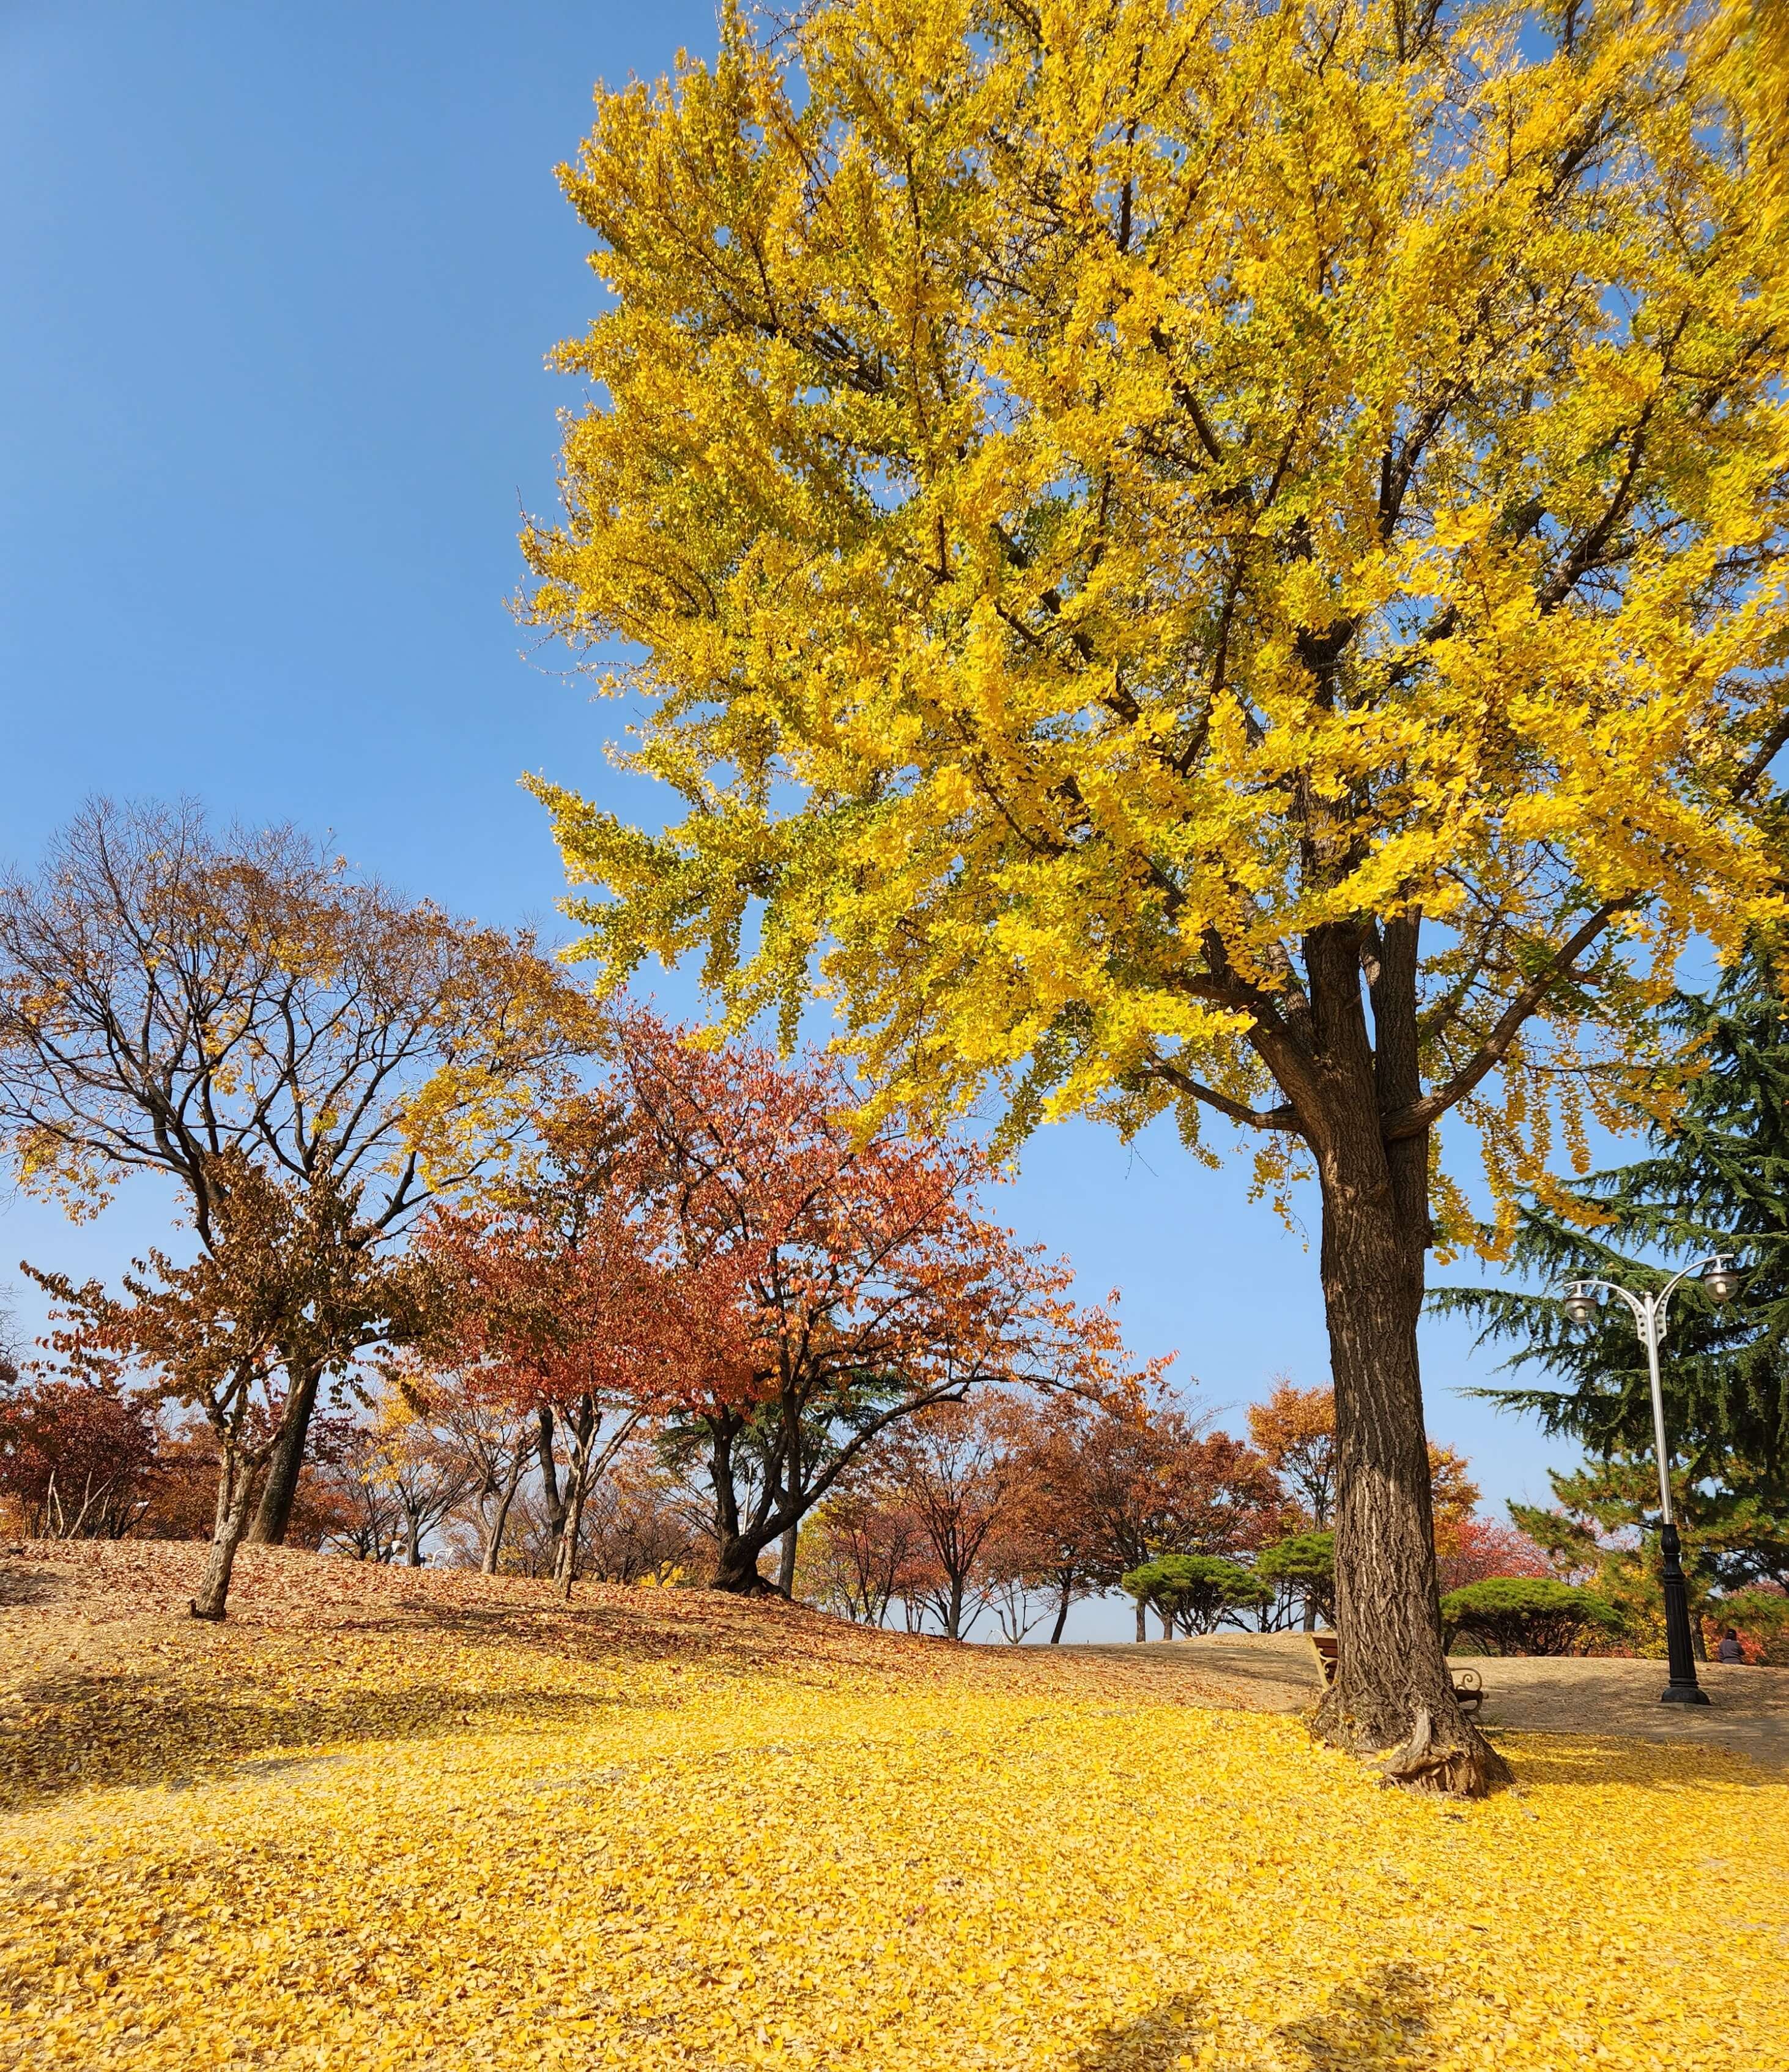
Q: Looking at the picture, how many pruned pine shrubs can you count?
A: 3